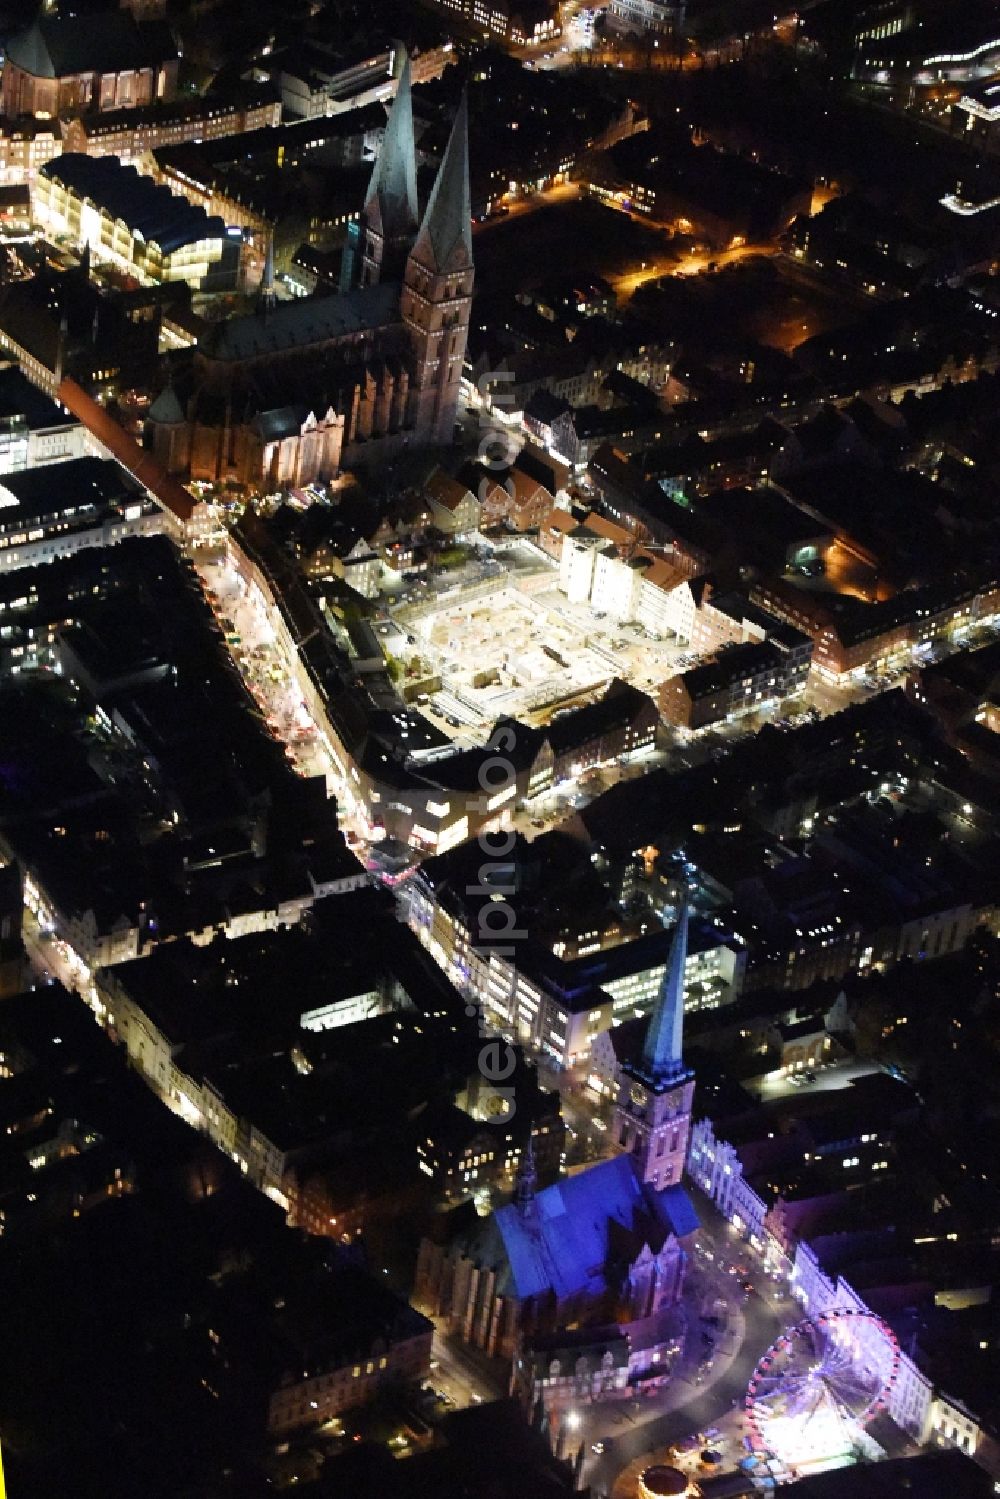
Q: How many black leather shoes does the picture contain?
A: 0